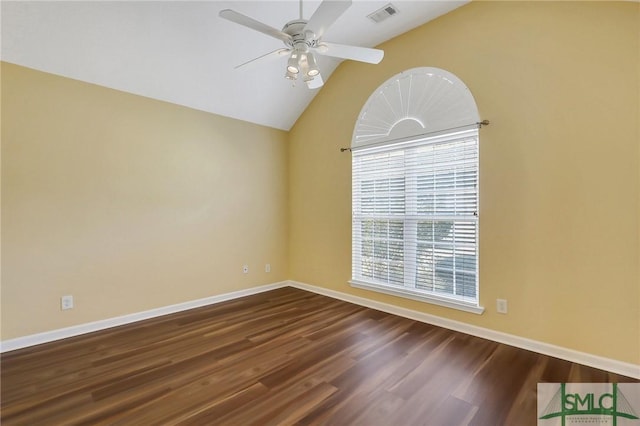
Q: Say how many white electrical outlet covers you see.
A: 4